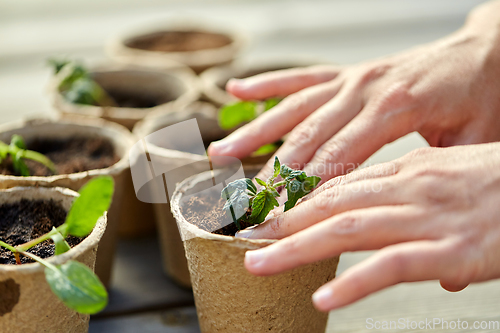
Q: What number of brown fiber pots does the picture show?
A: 7